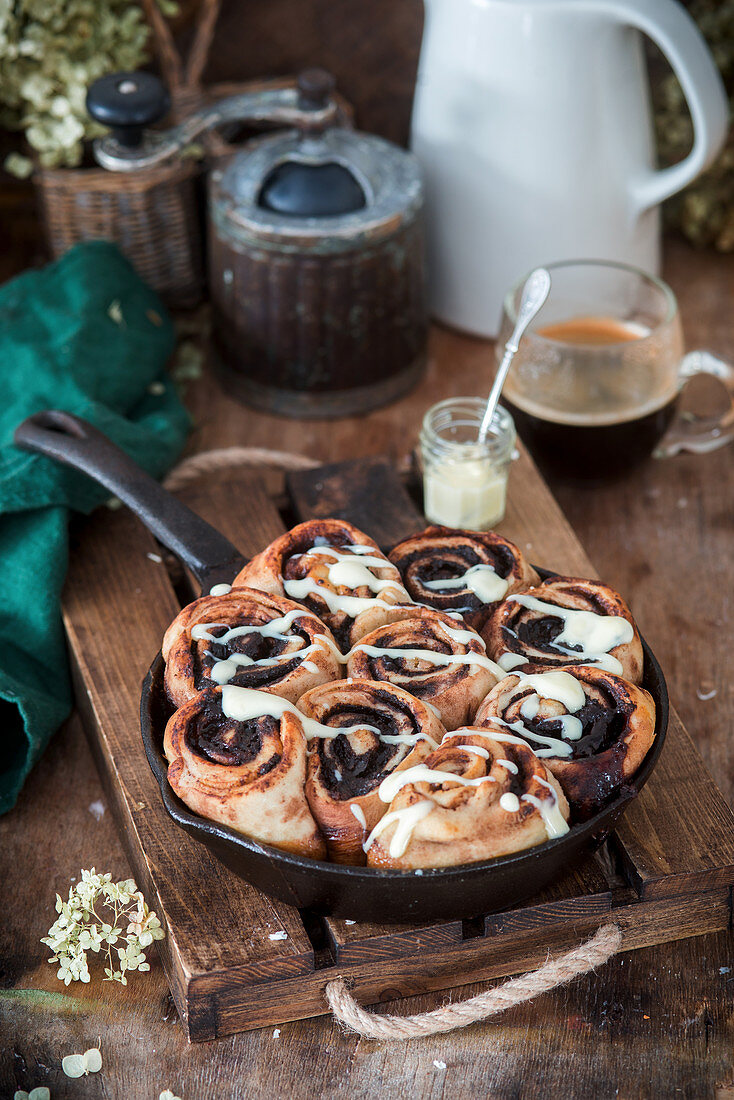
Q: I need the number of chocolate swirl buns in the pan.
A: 9